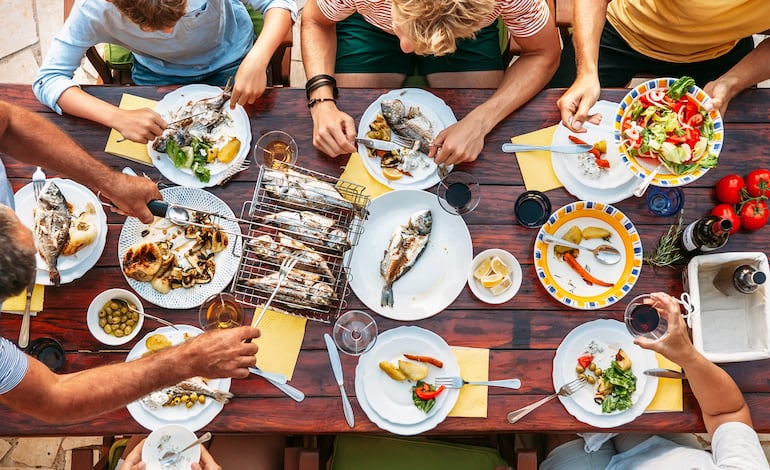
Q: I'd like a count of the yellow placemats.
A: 7